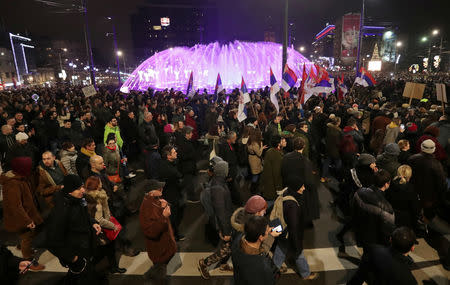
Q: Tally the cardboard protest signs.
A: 3